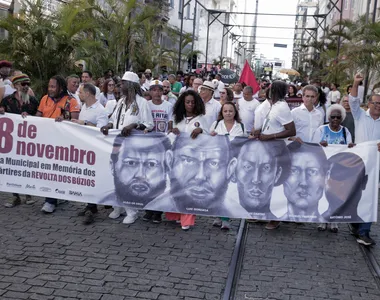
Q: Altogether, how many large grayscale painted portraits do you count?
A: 5